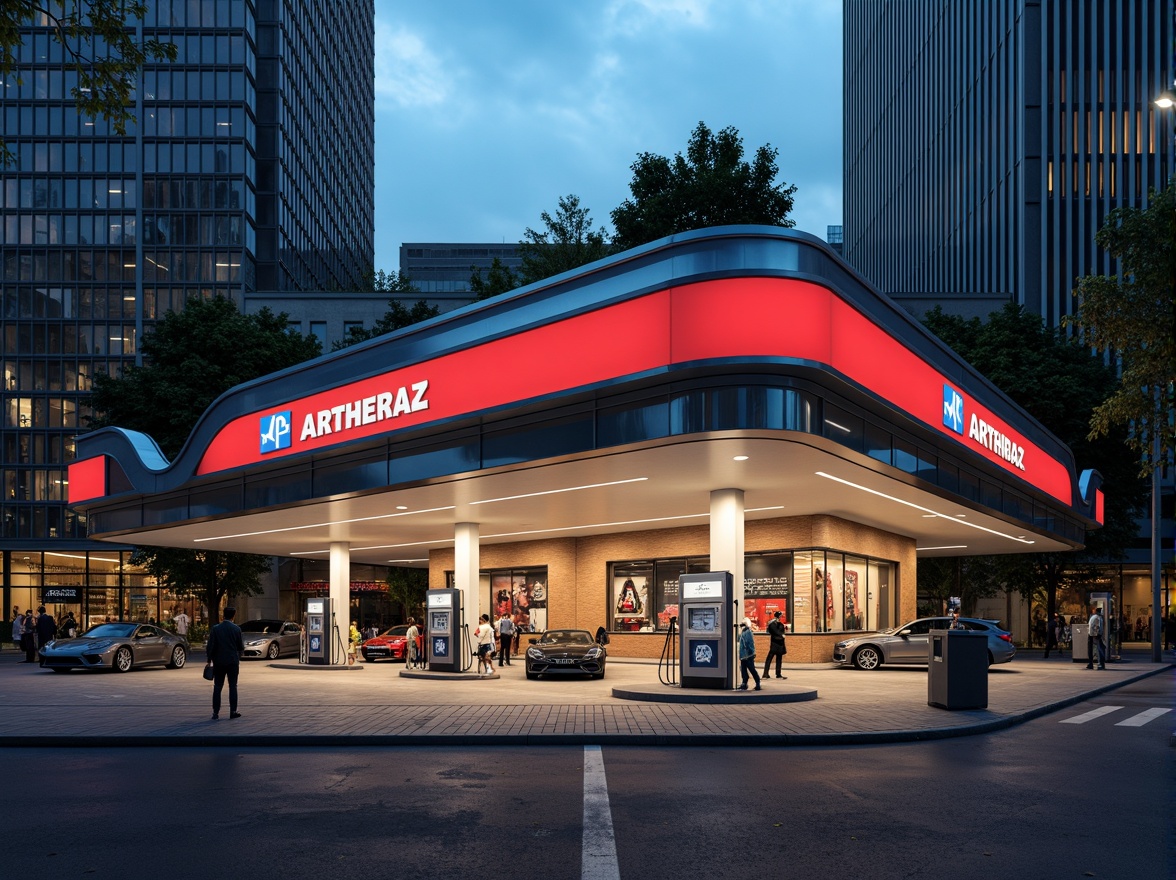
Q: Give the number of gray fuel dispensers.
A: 3